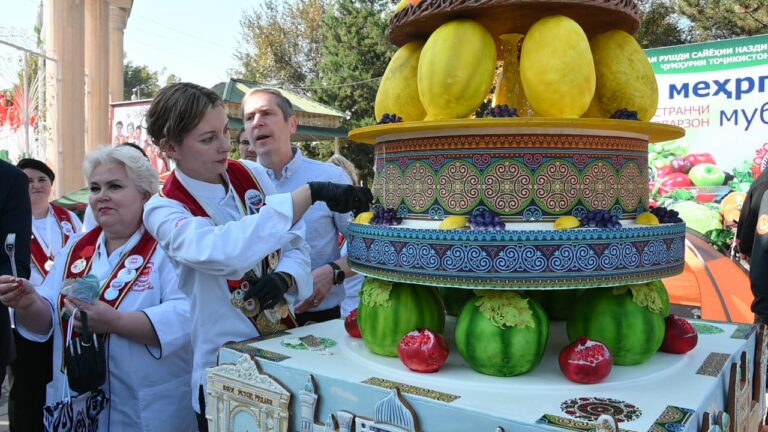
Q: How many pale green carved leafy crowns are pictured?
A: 3